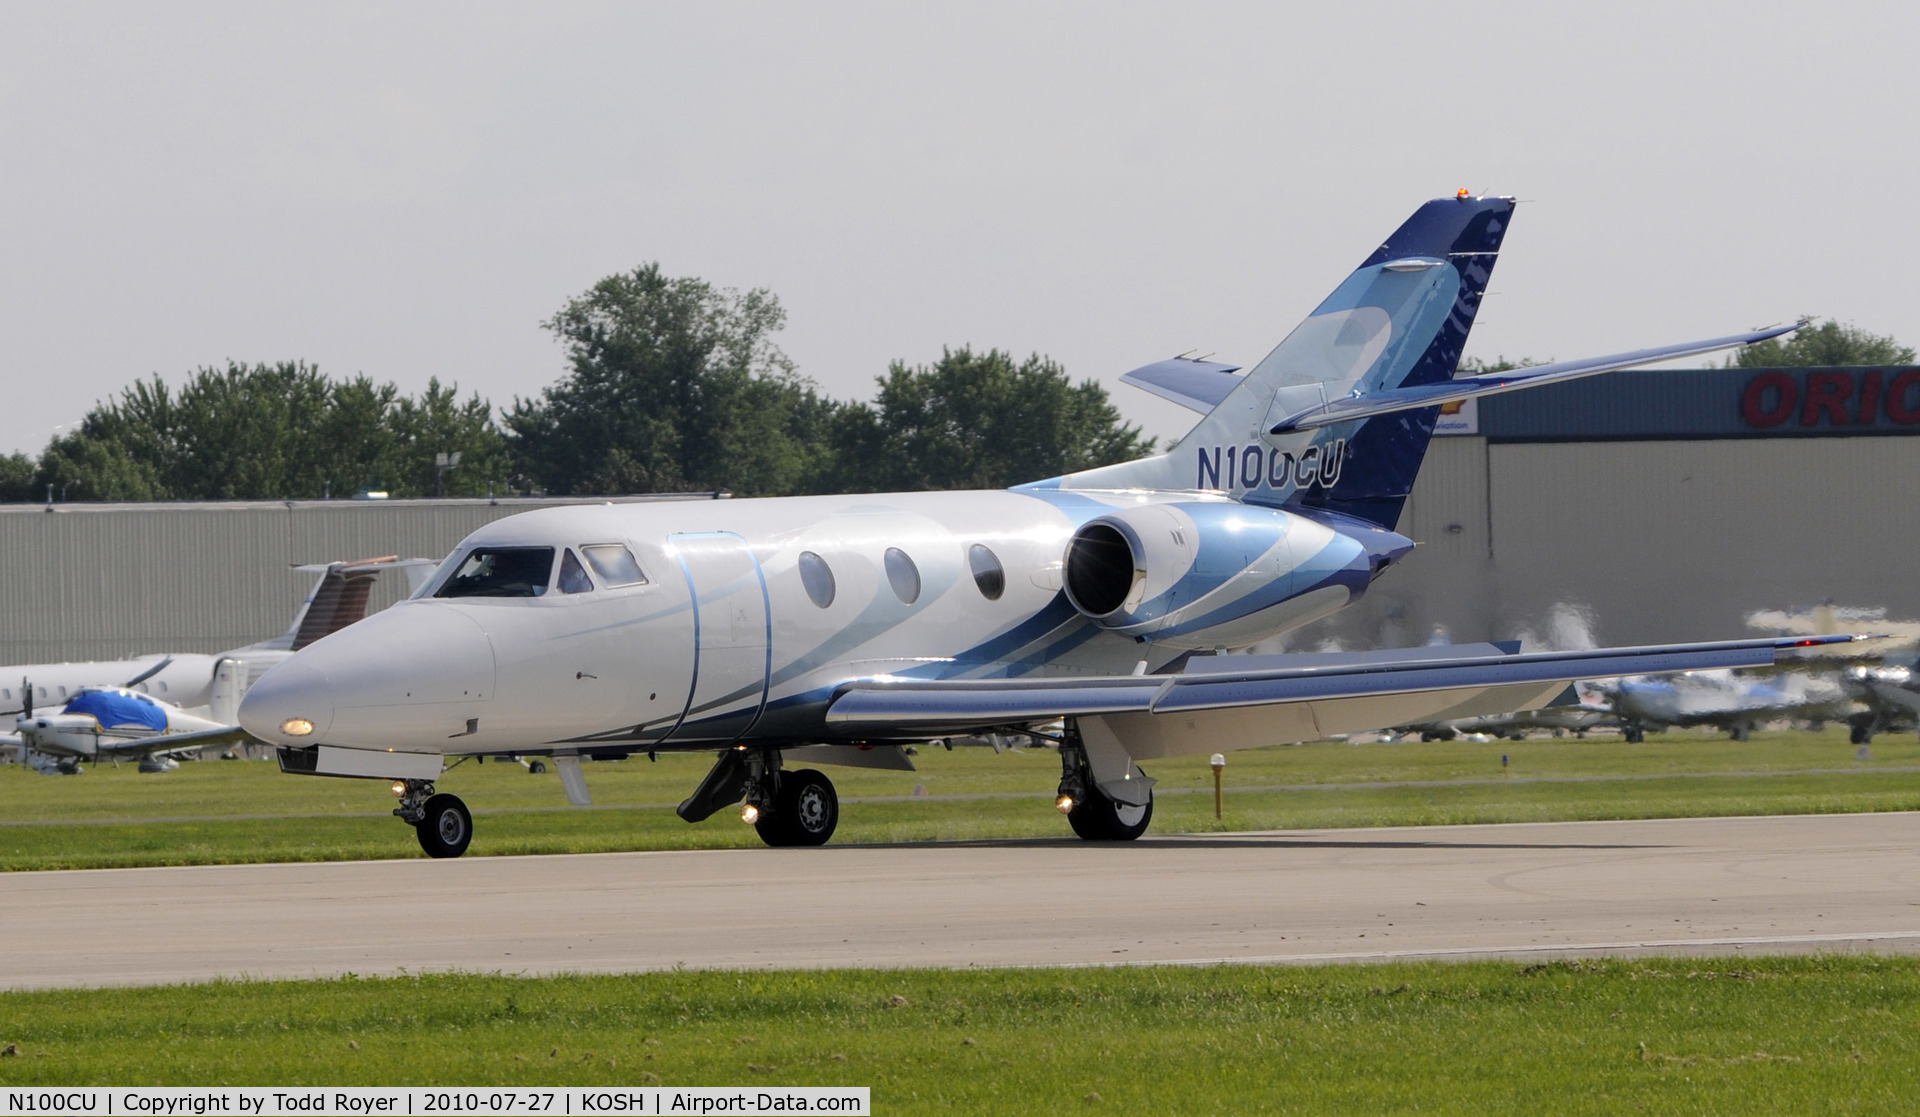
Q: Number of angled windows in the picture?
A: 3